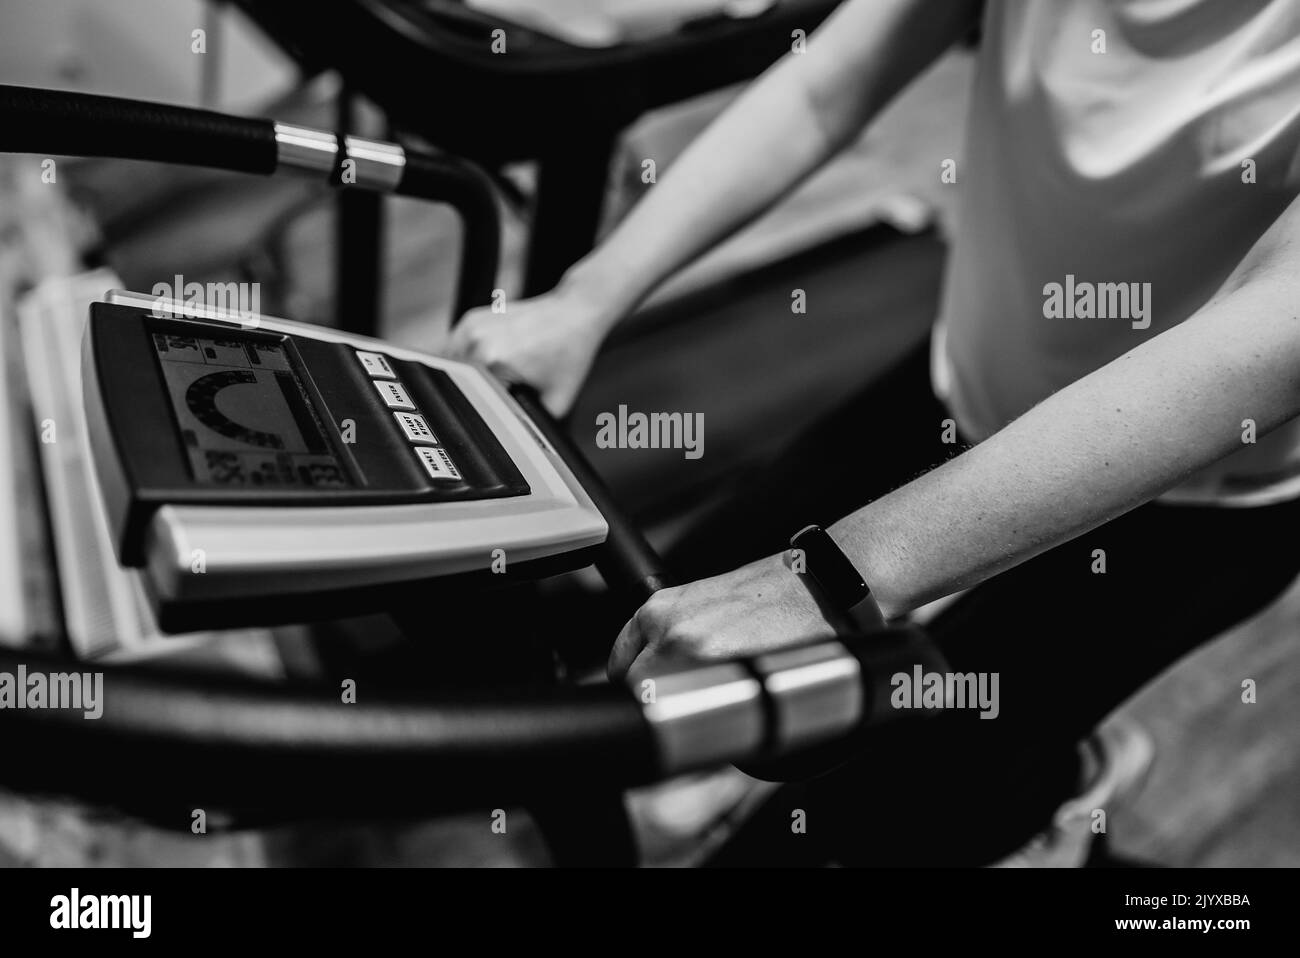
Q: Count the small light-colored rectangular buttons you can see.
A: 4